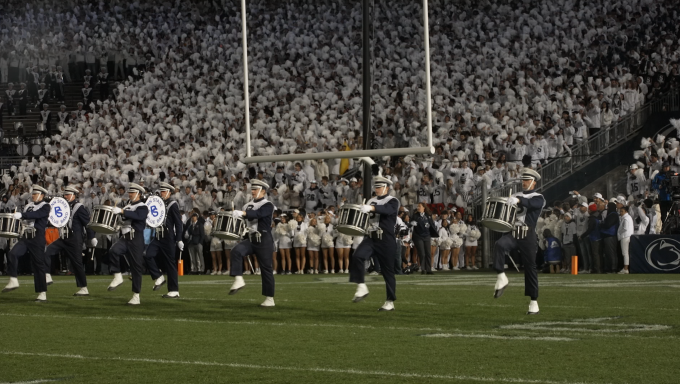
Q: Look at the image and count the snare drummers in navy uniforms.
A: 5